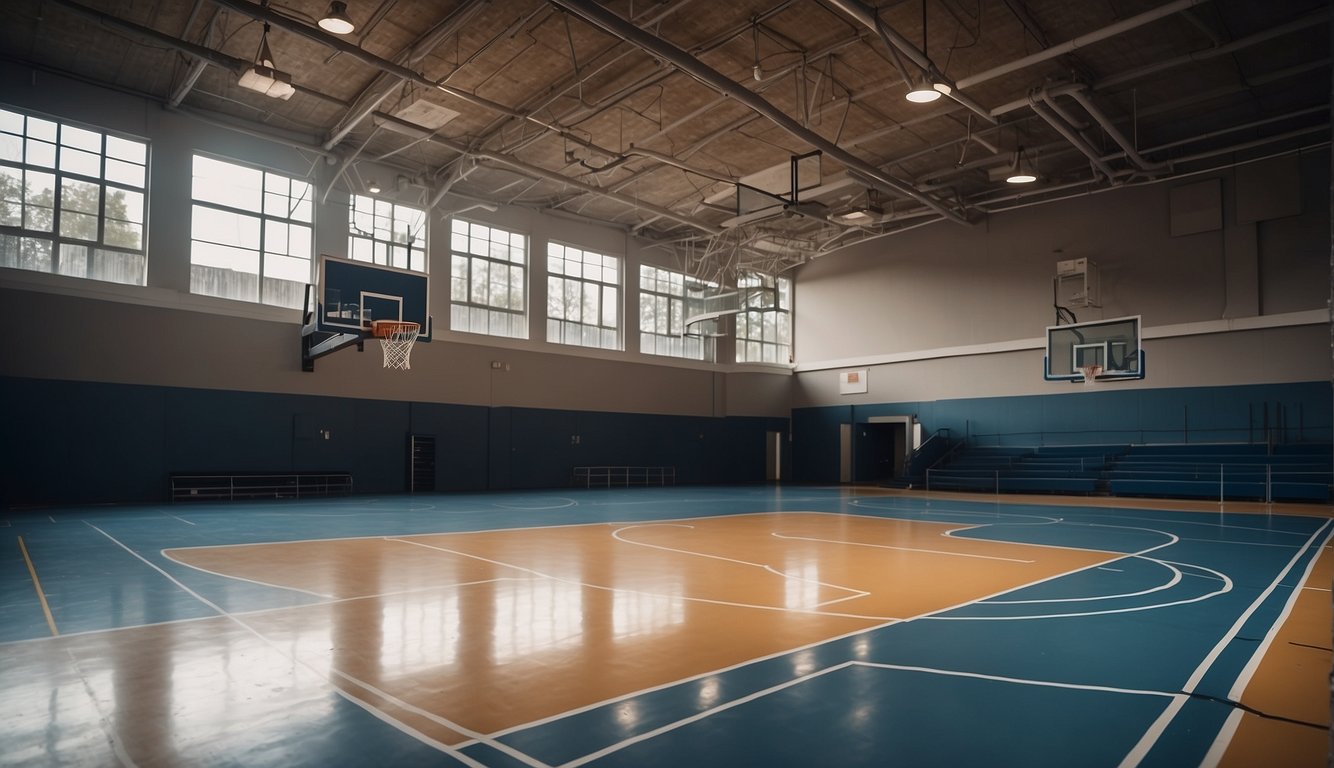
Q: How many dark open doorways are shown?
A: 1